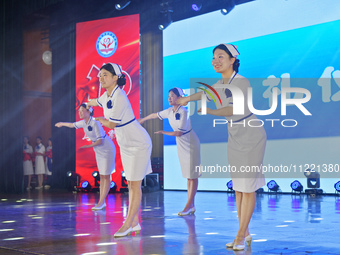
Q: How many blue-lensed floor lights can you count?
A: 6